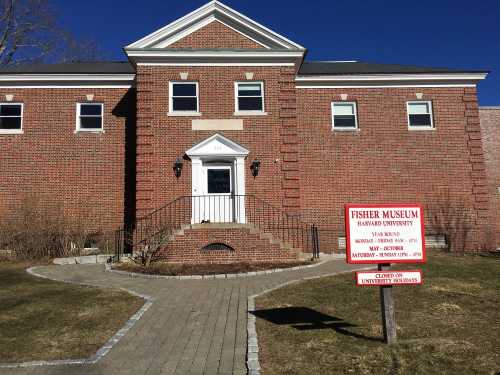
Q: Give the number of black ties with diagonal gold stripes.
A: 0